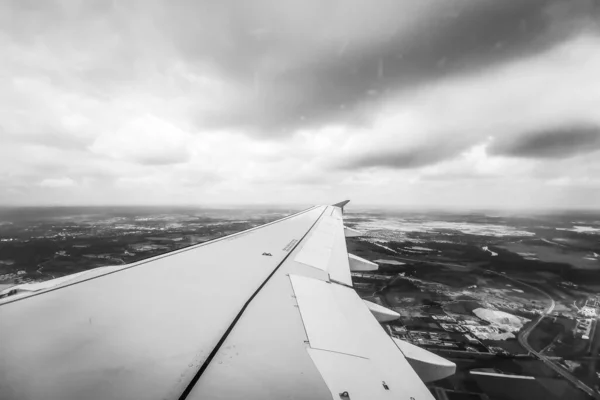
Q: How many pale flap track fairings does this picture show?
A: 4